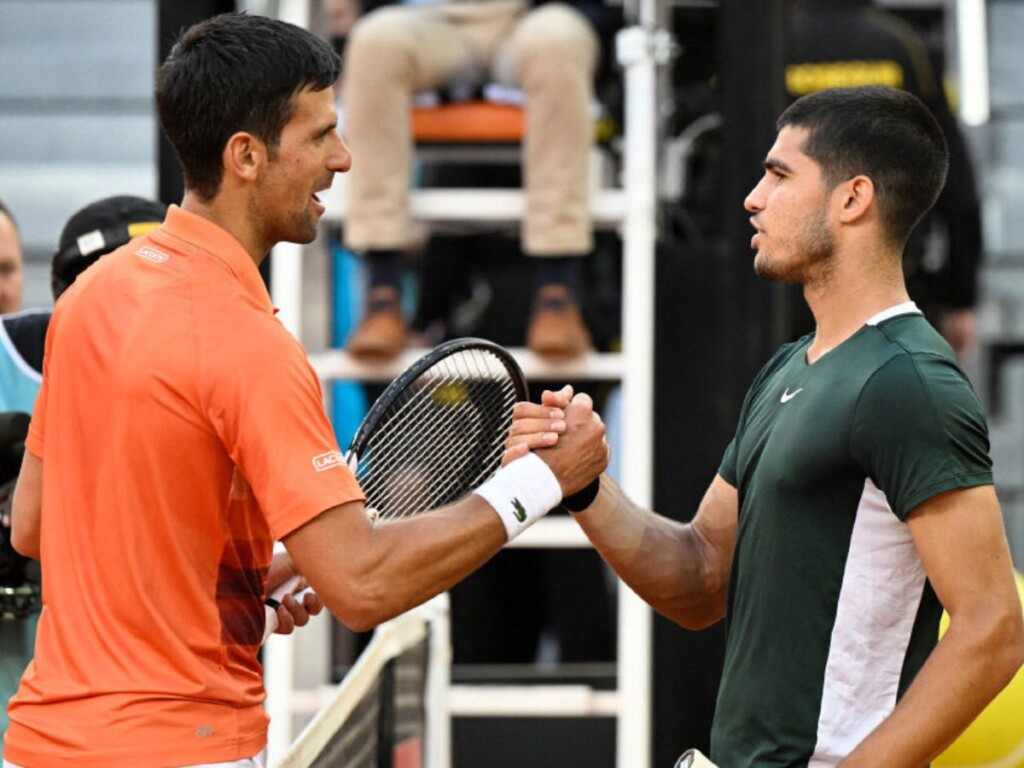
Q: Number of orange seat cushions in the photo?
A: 1